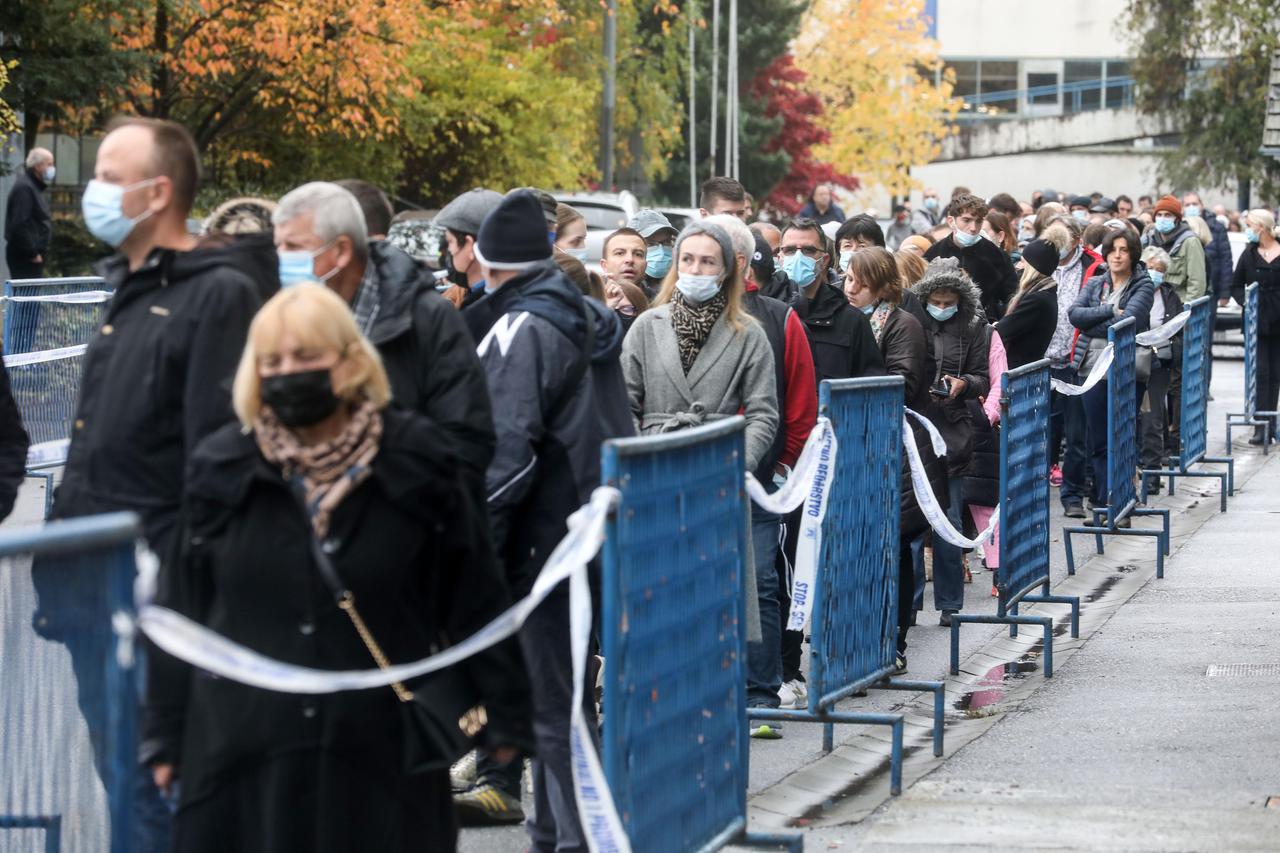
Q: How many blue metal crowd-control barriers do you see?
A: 8